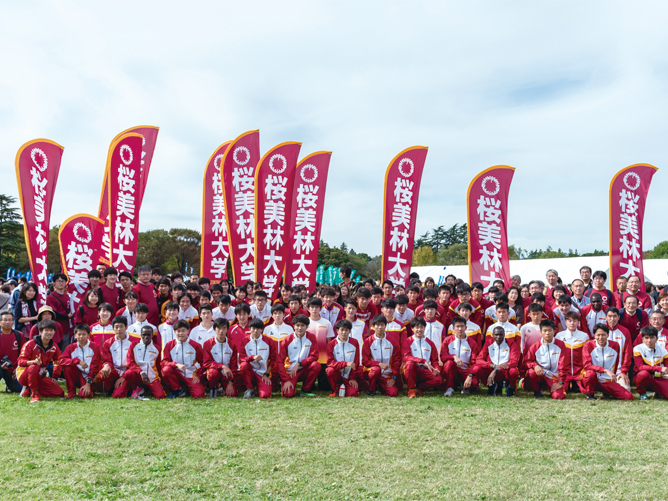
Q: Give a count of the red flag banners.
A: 11